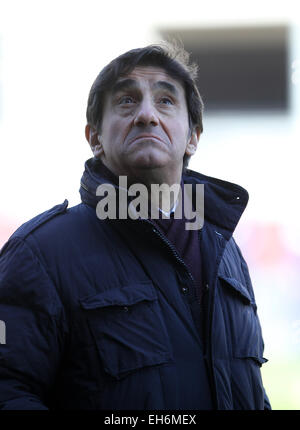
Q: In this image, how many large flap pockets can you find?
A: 2